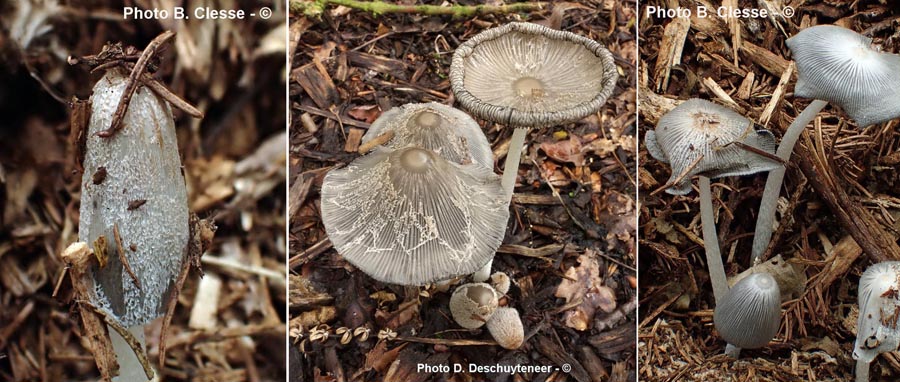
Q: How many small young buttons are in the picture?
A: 3